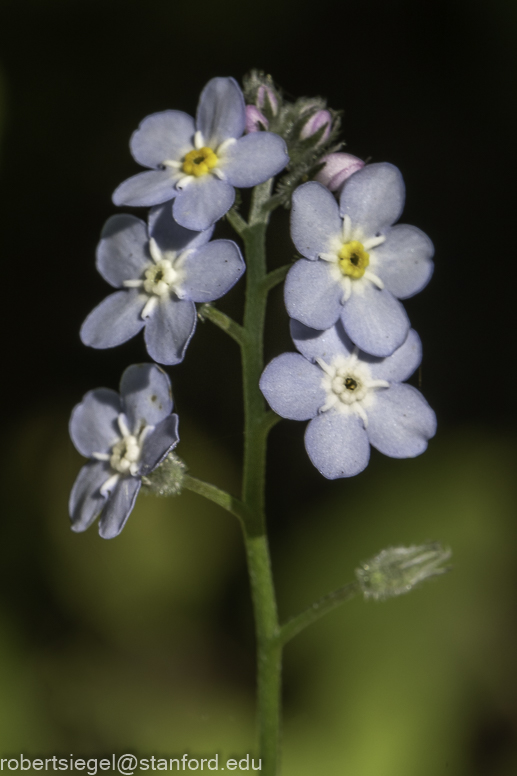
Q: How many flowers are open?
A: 5